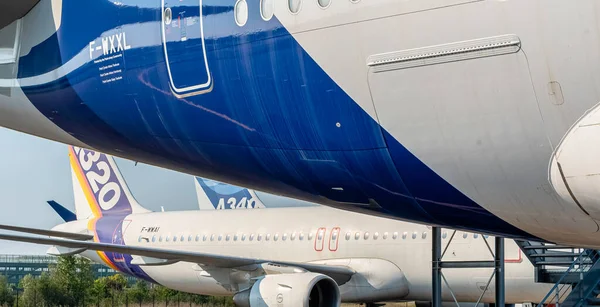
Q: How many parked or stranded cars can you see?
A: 0